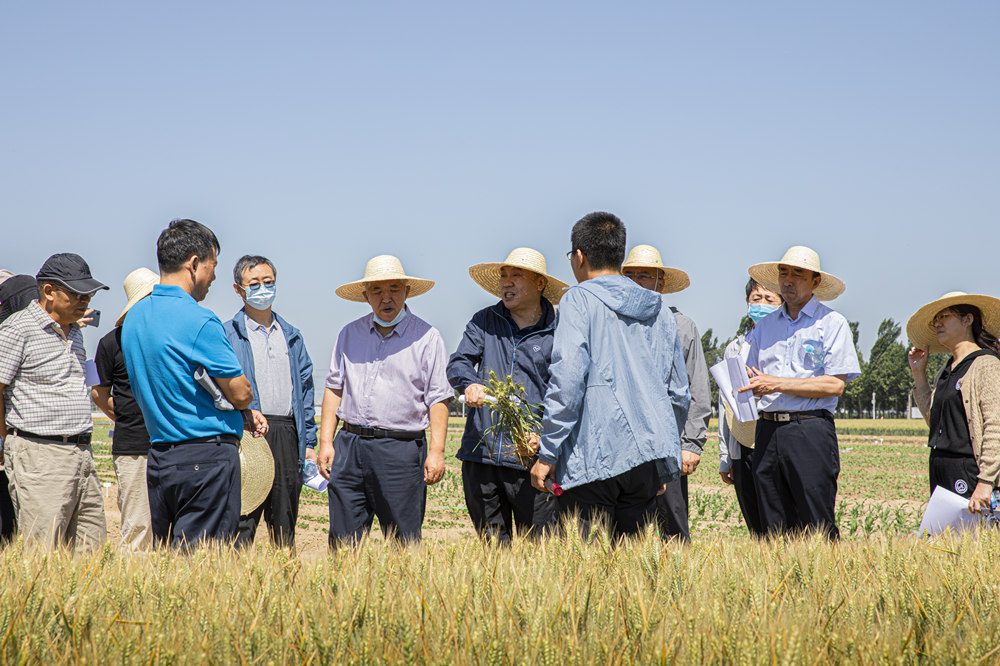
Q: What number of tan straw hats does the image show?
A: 8